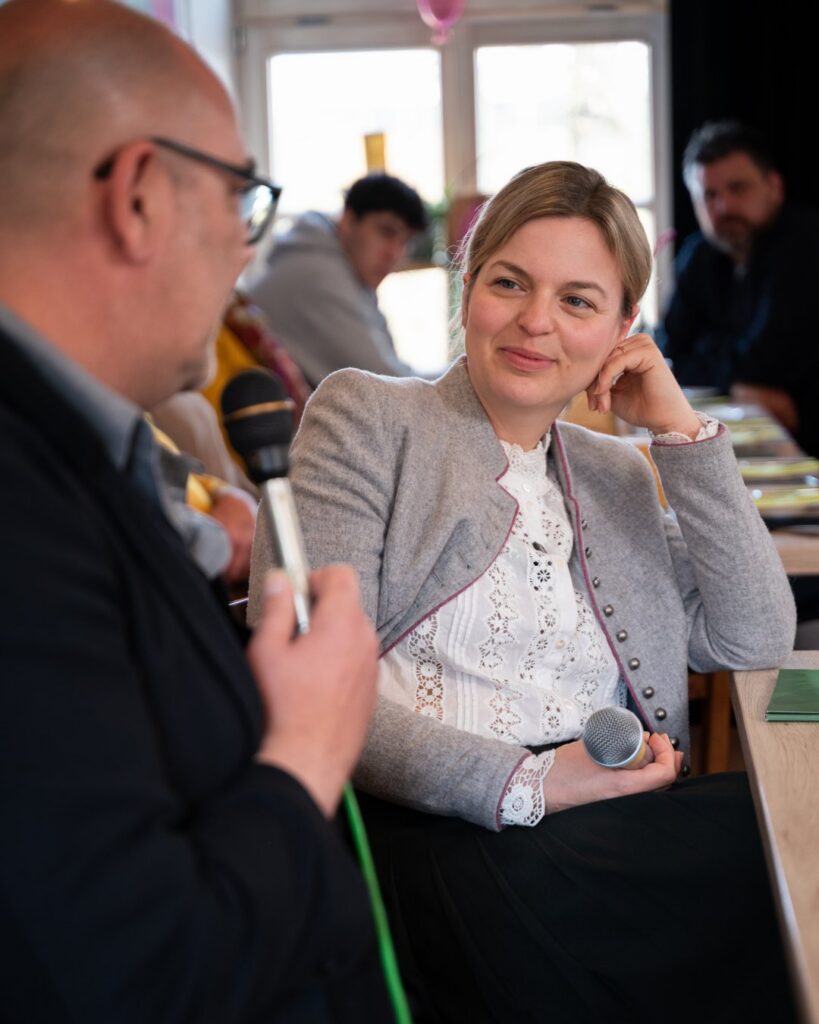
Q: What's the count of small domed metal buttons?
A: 10